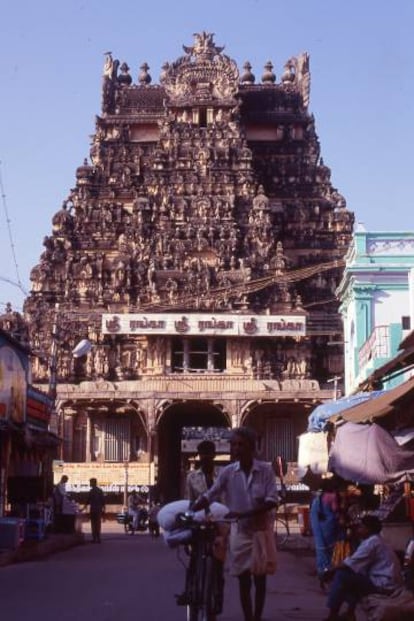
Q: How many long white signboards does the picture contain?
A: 1